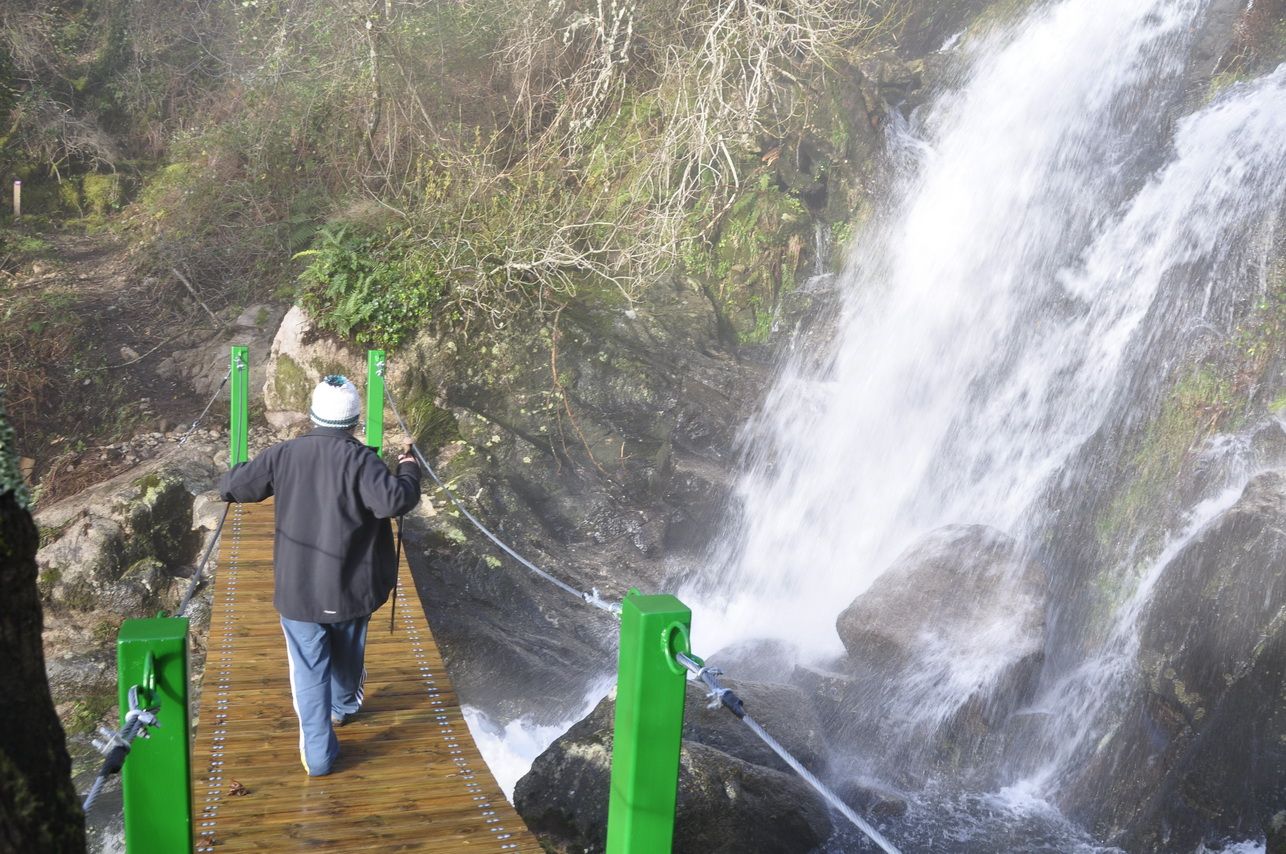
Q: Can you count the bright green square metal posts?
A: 4